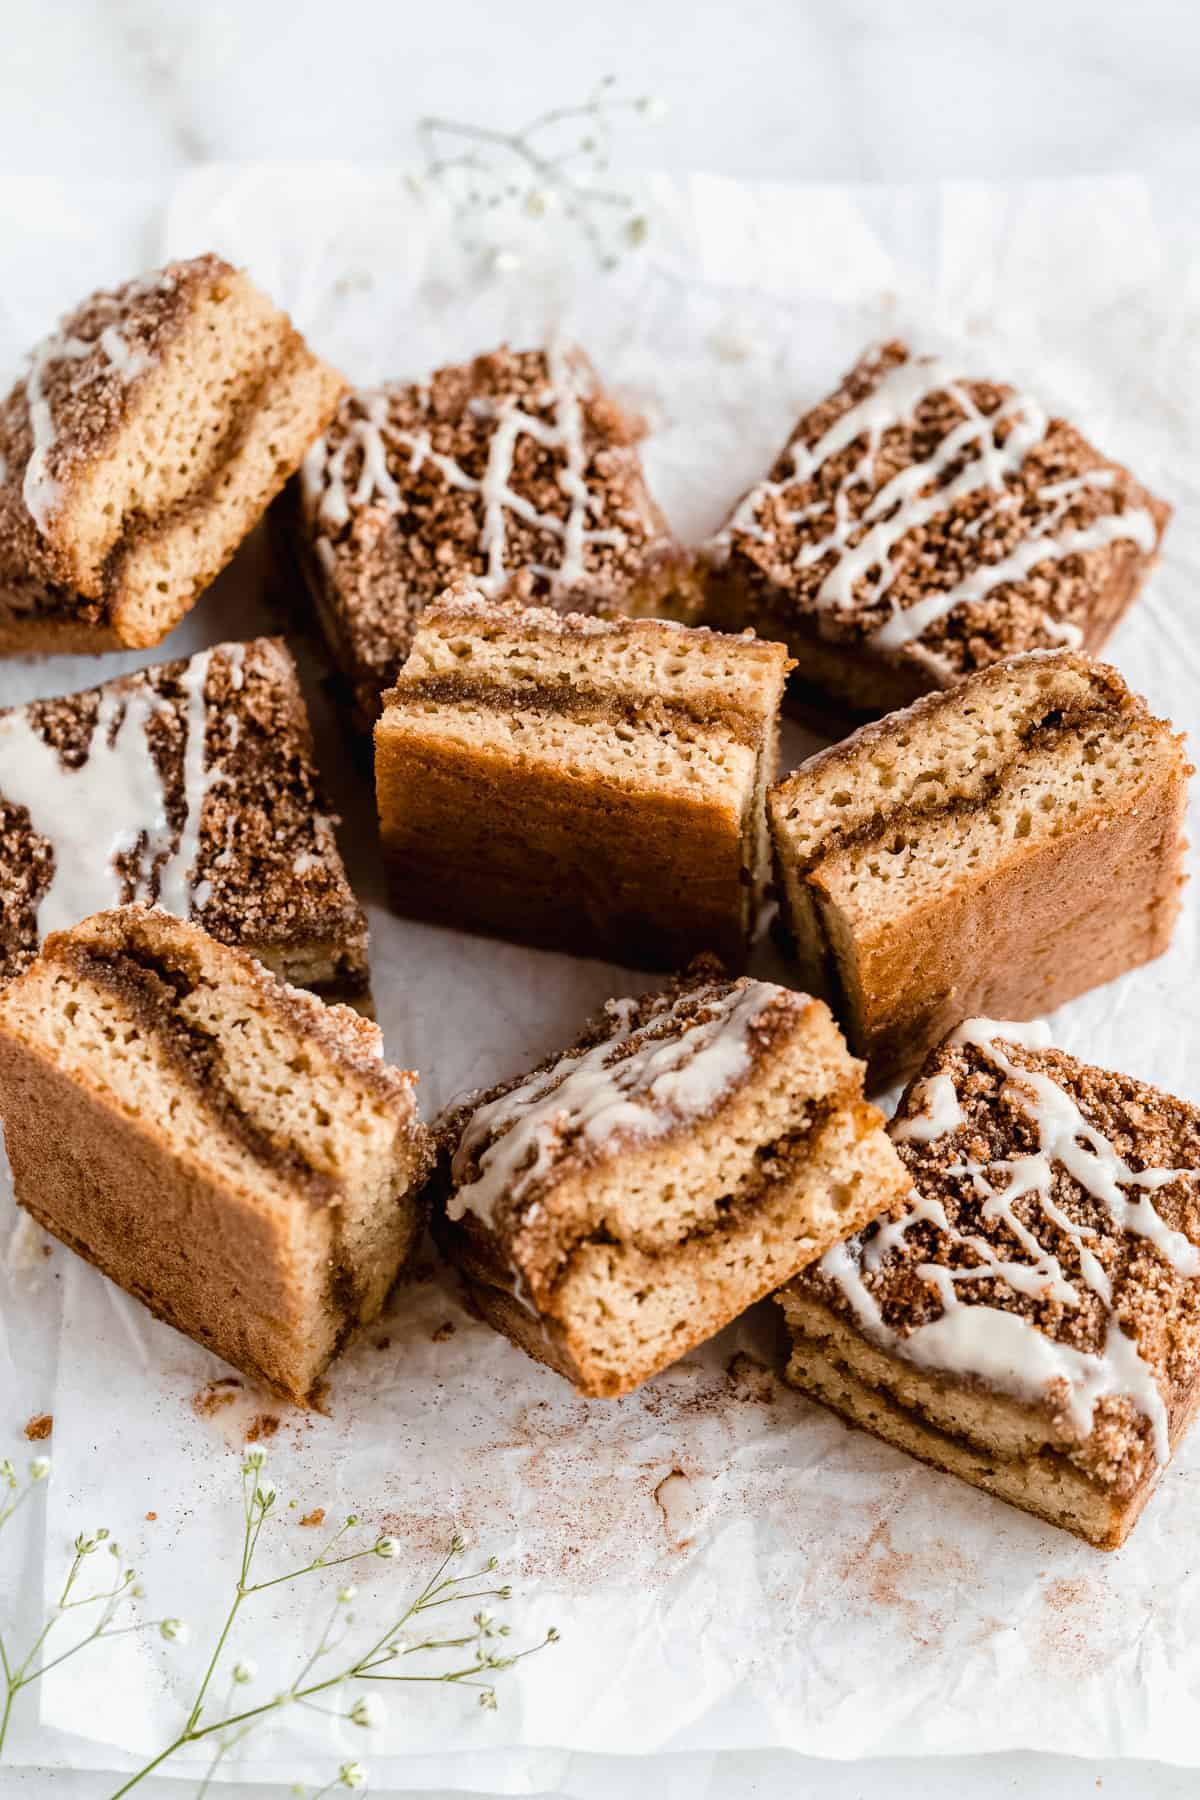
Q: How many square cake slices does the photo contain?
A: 9